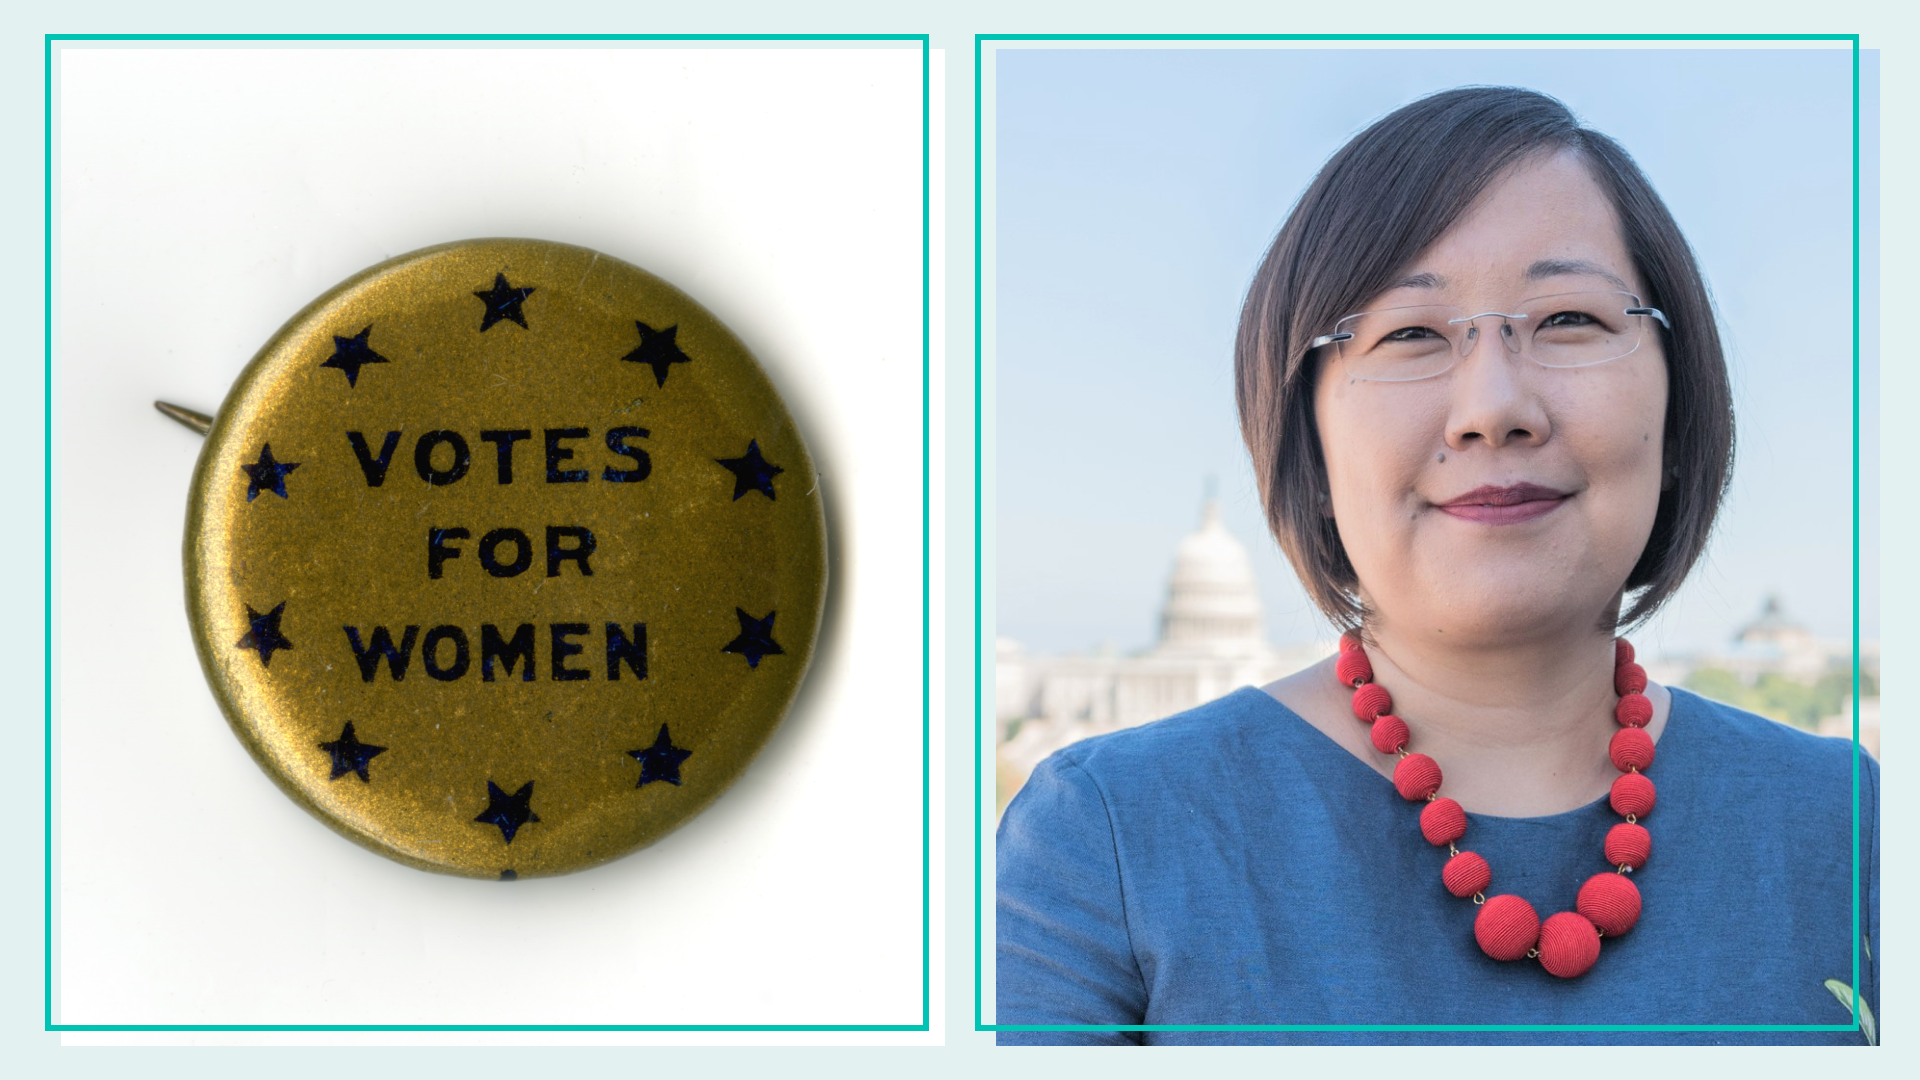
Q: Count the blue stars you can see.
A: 10